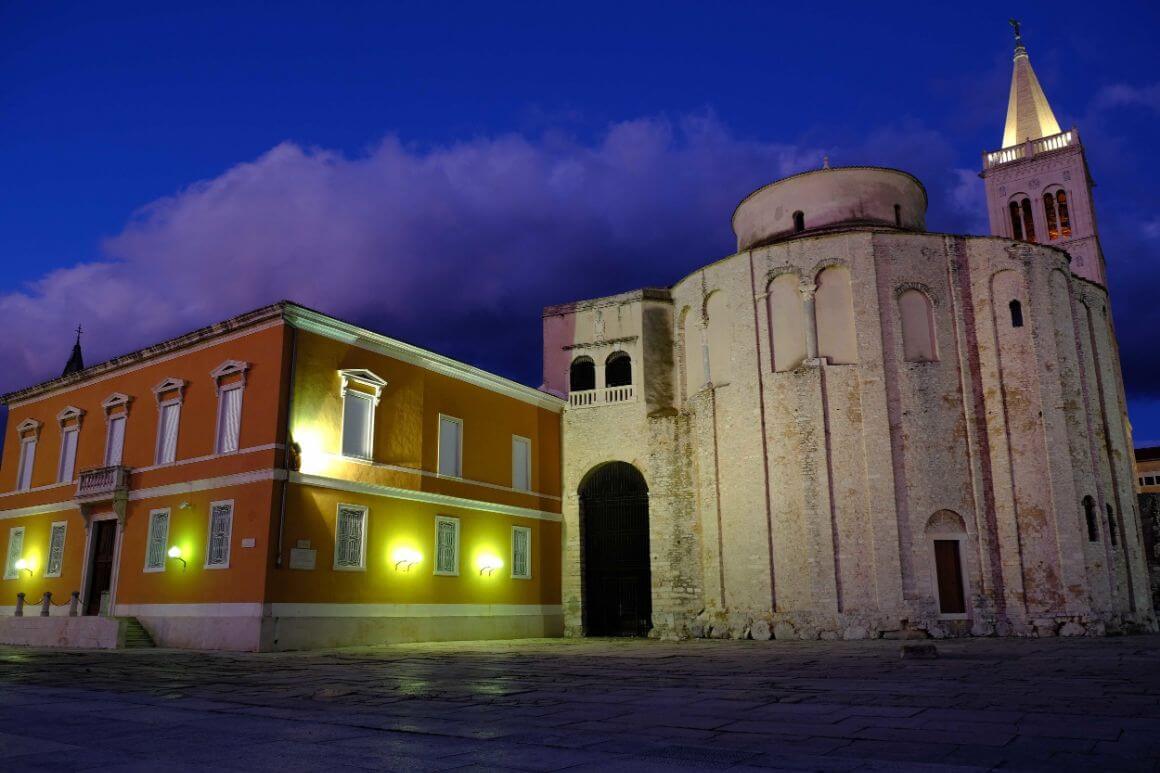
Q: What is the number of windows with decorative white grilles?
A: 7